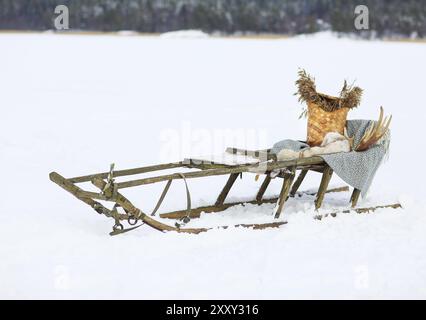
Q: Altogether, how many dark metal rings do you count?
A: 2